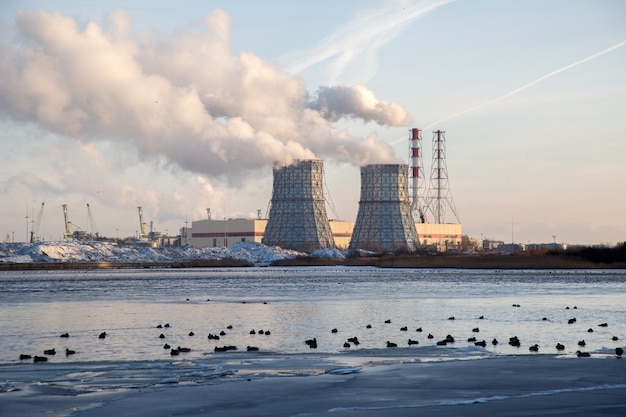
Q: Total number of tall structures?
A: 4